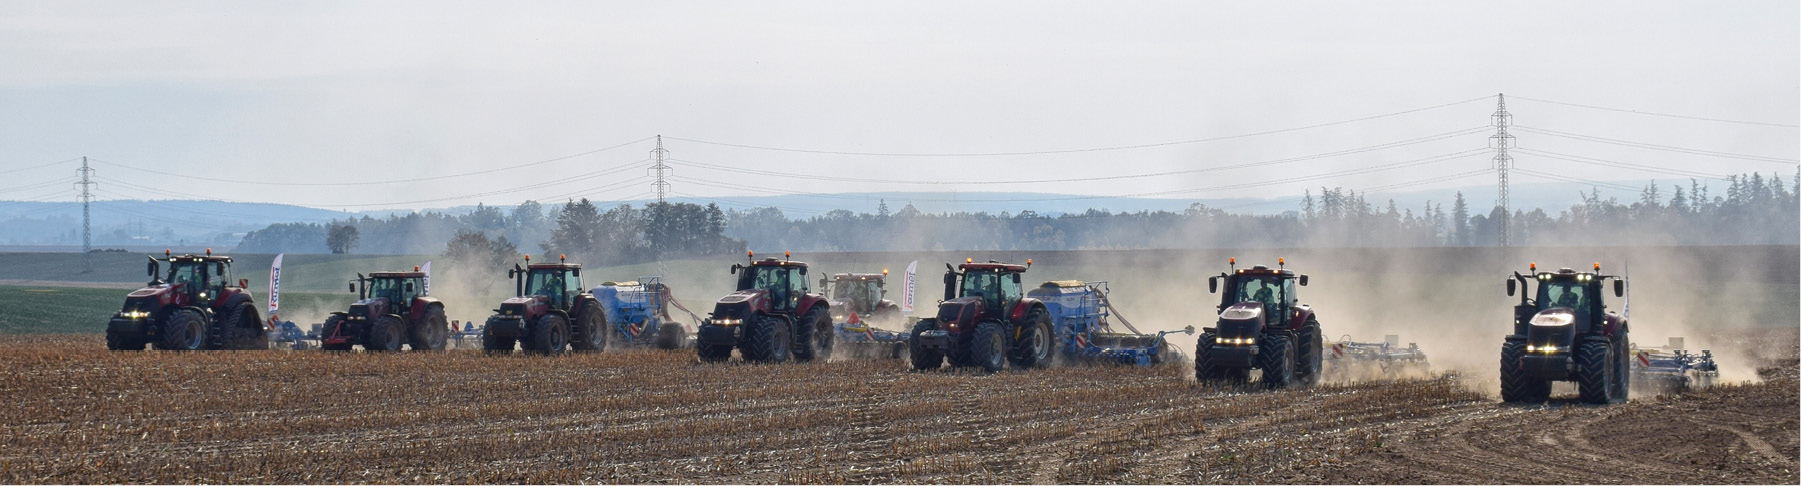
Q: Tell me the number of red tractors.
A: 8